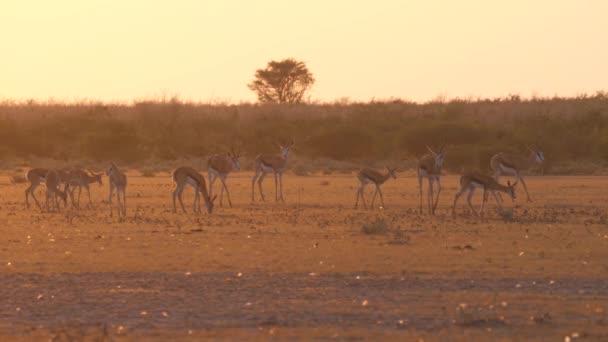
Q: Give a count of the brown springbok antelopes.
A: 11